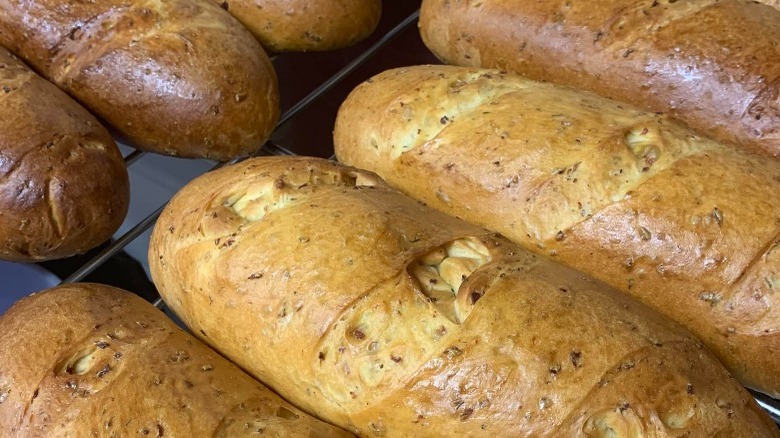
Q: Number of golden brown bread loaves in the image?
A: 7